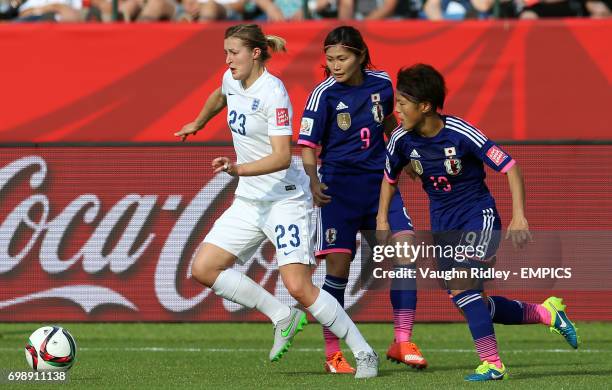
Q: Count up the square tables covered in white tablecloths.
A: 0